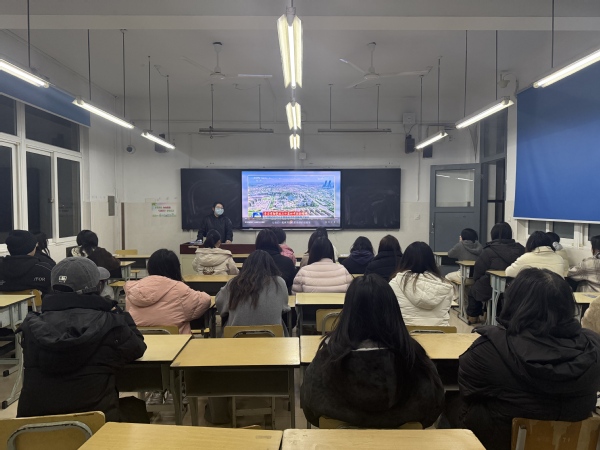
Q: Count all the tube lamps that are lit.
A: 9